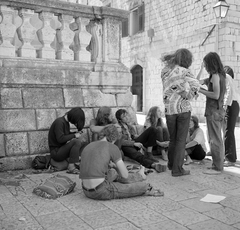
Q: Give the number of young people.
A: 9